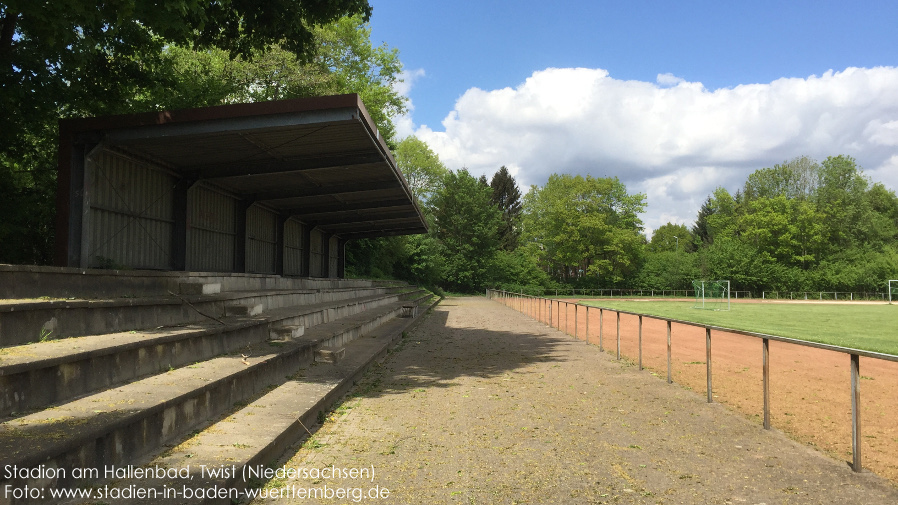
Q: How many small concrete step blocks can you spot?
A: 4